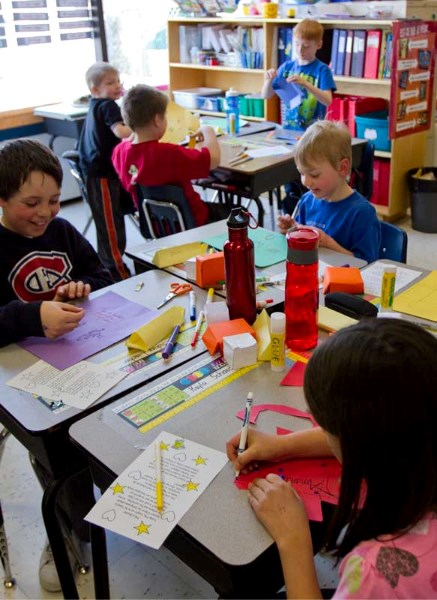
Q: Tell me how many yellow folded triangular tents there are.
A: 3